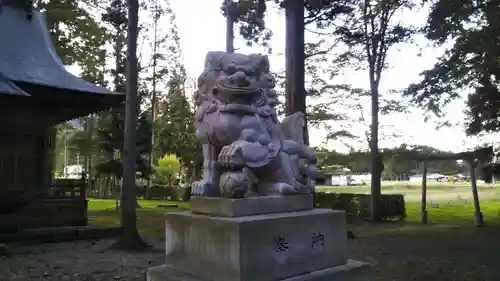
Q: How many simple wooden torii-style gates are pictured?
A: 1